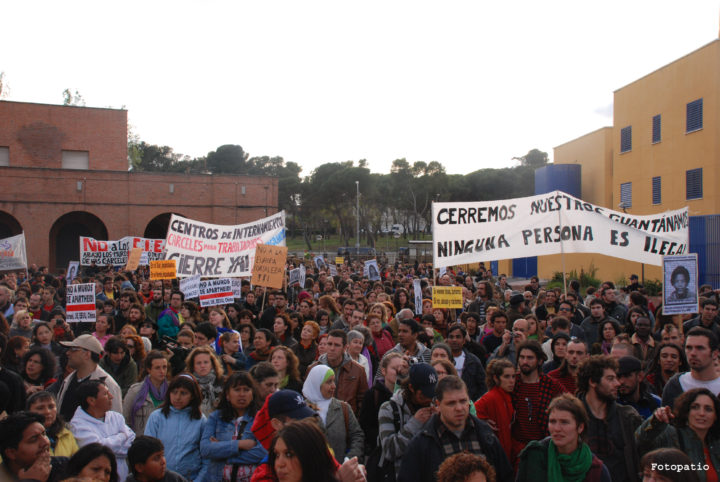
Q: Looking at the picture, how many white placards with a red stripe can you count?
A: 2